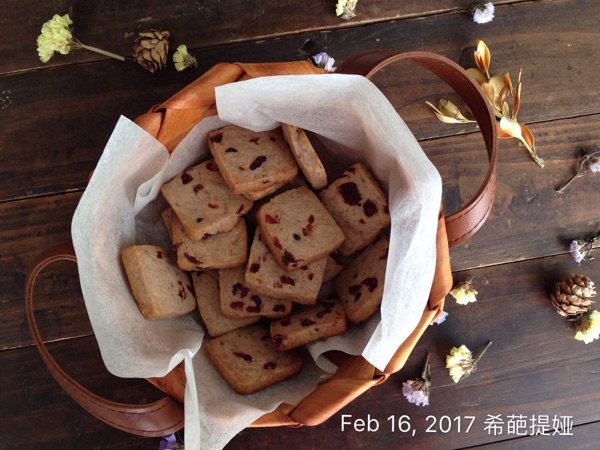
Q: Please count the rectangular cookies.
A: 15